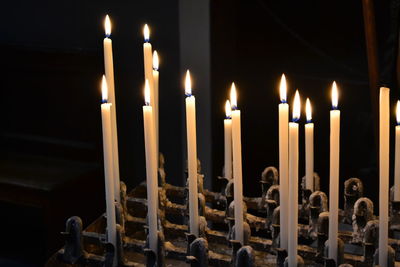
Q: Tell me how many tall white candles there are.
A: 14